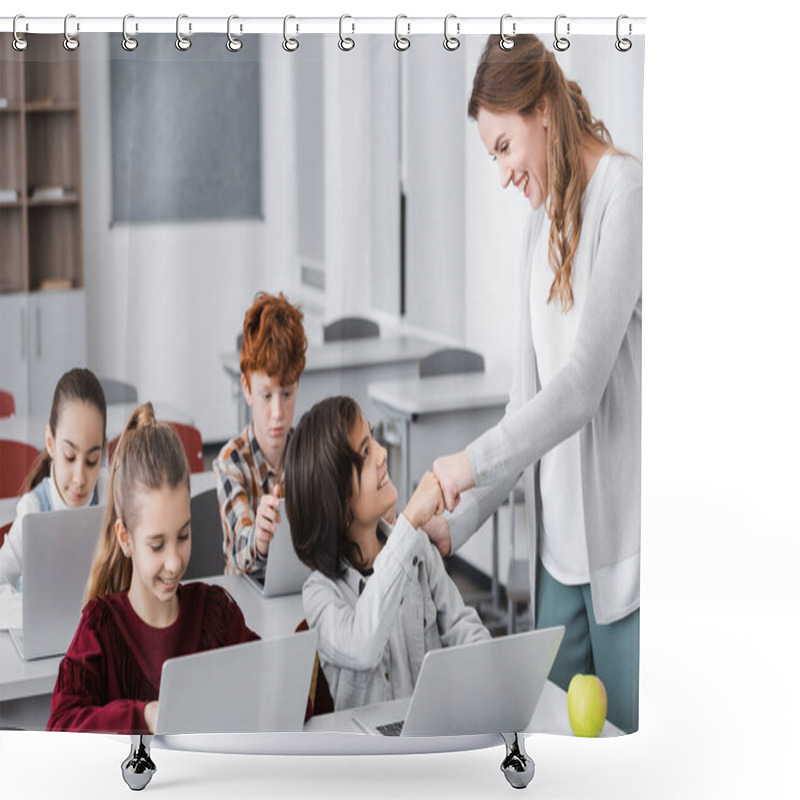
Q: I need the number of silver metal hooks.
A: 12